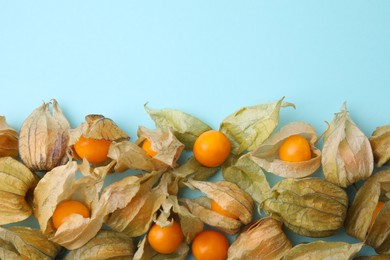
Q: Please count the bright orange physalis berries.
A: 9